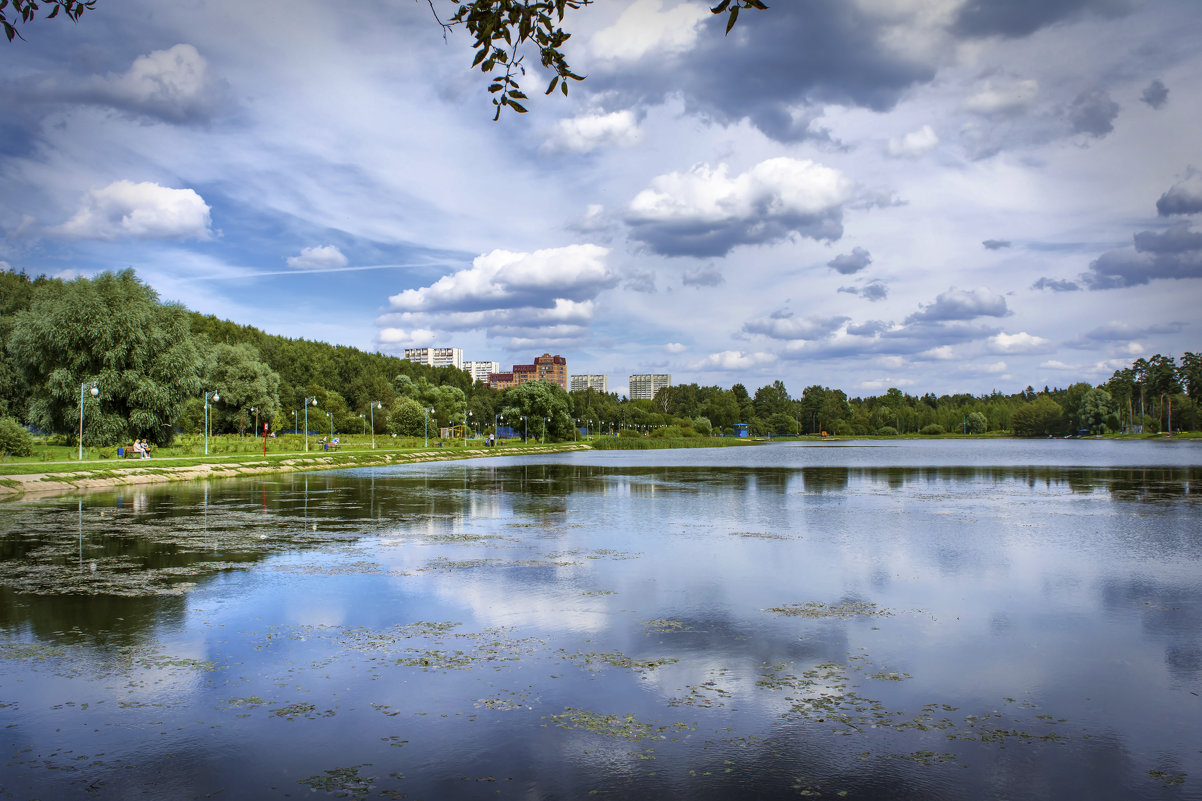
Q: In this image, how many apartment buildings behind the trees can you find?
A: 5